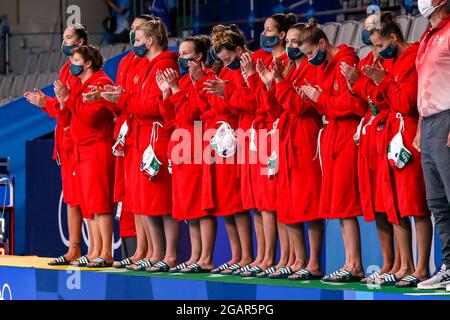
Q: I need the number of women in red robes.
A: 11